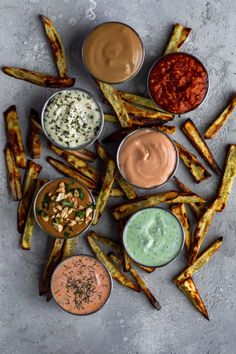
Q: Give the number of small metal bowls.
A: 7